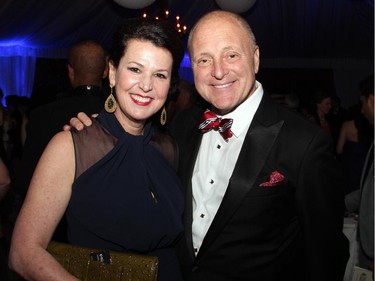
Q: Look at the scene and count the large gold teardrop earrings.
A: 2